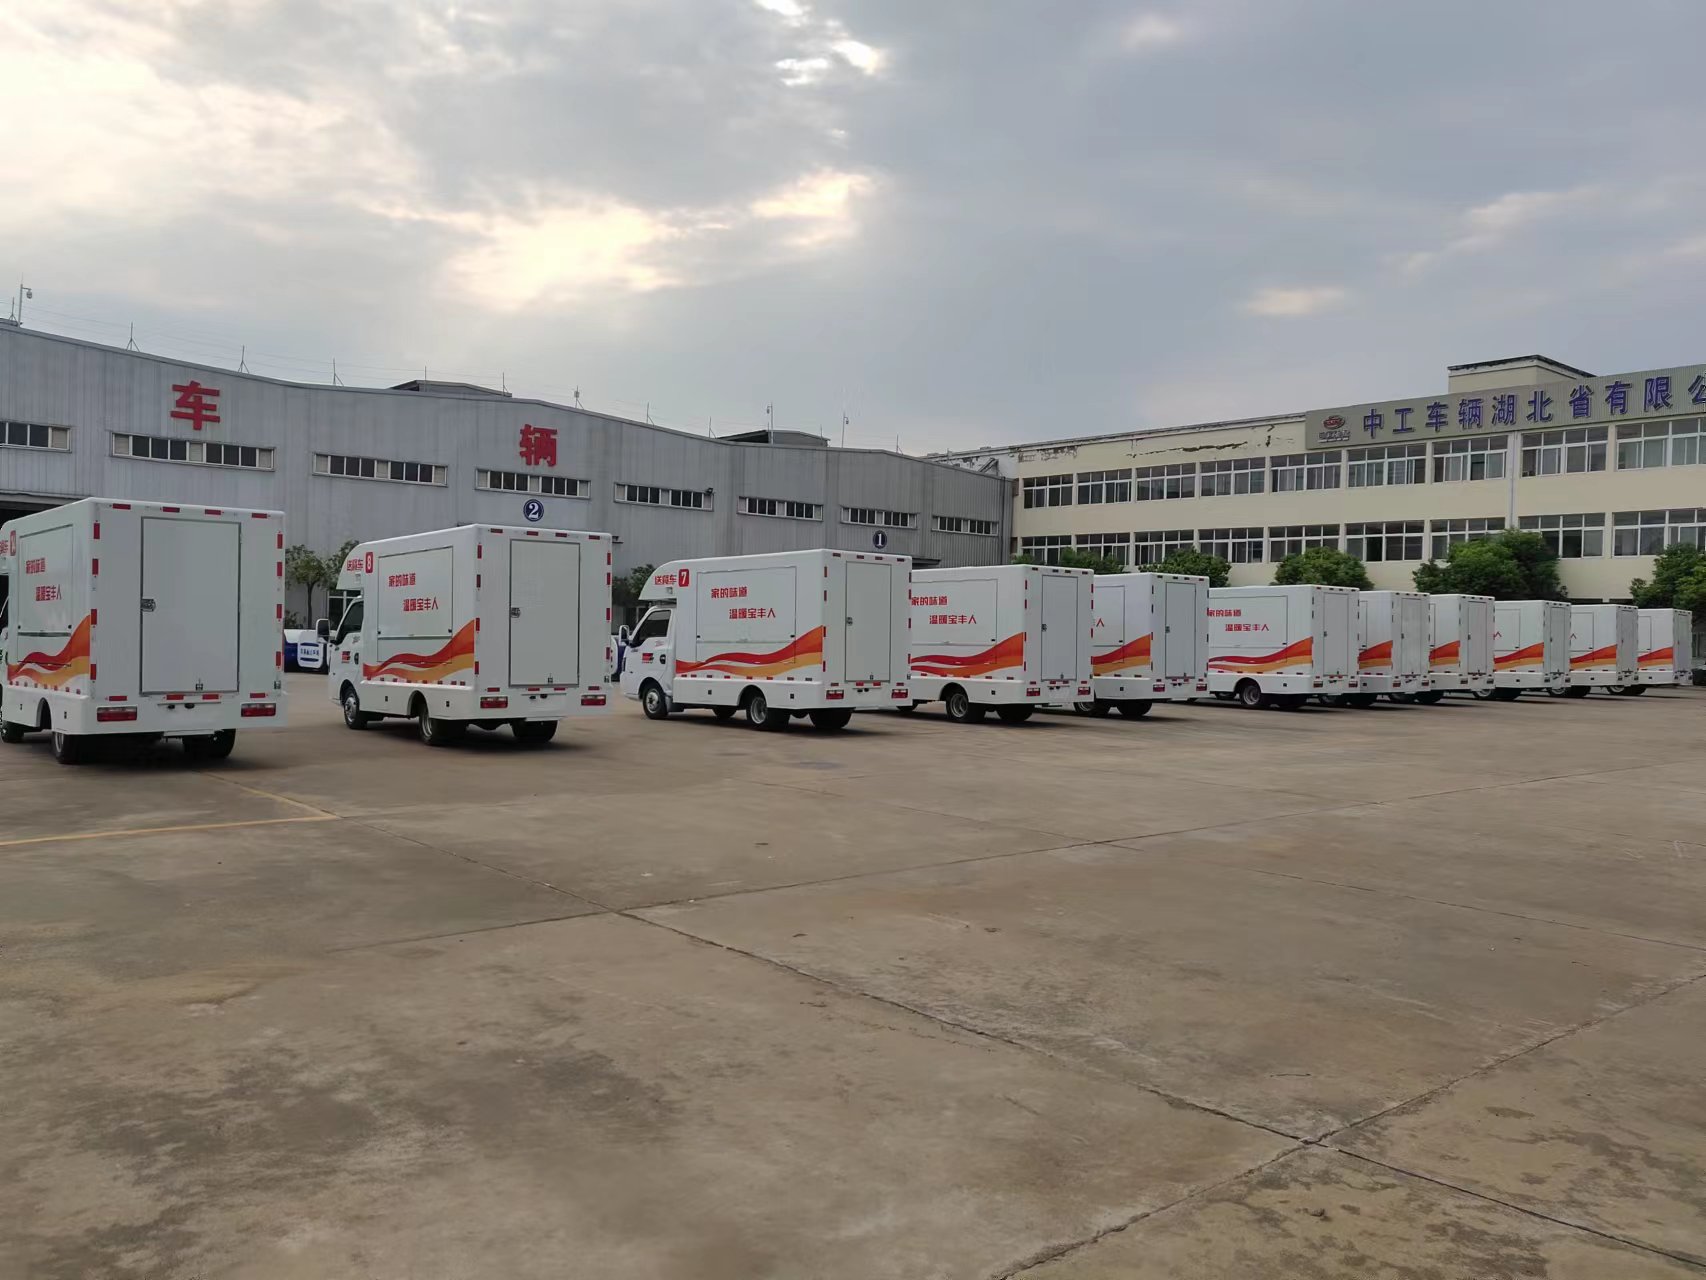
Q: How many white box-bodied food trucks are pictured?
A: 11